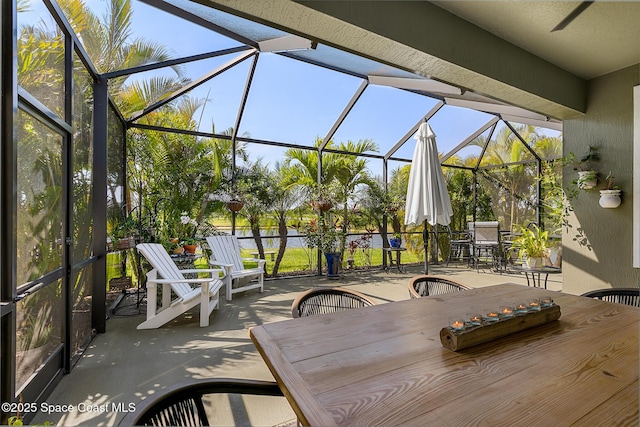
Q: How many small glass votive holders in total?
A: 7